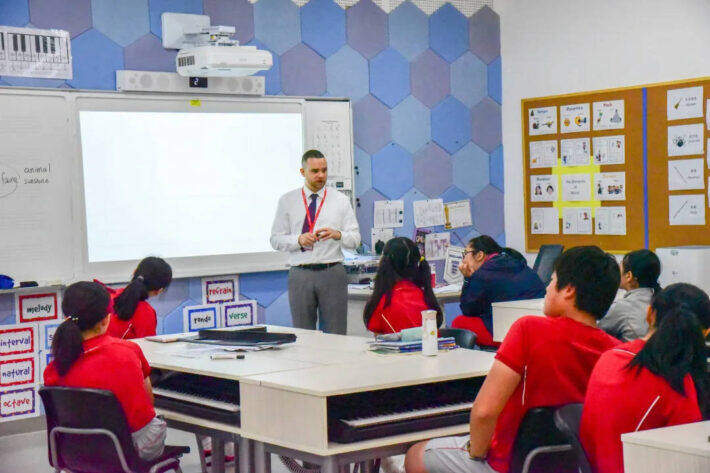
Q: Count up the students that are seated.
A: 7